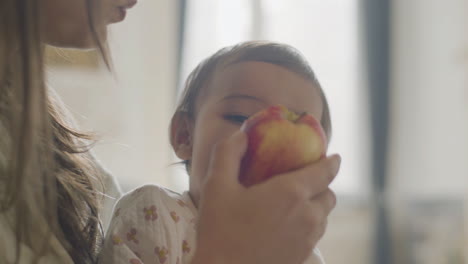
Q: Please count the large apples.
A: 1